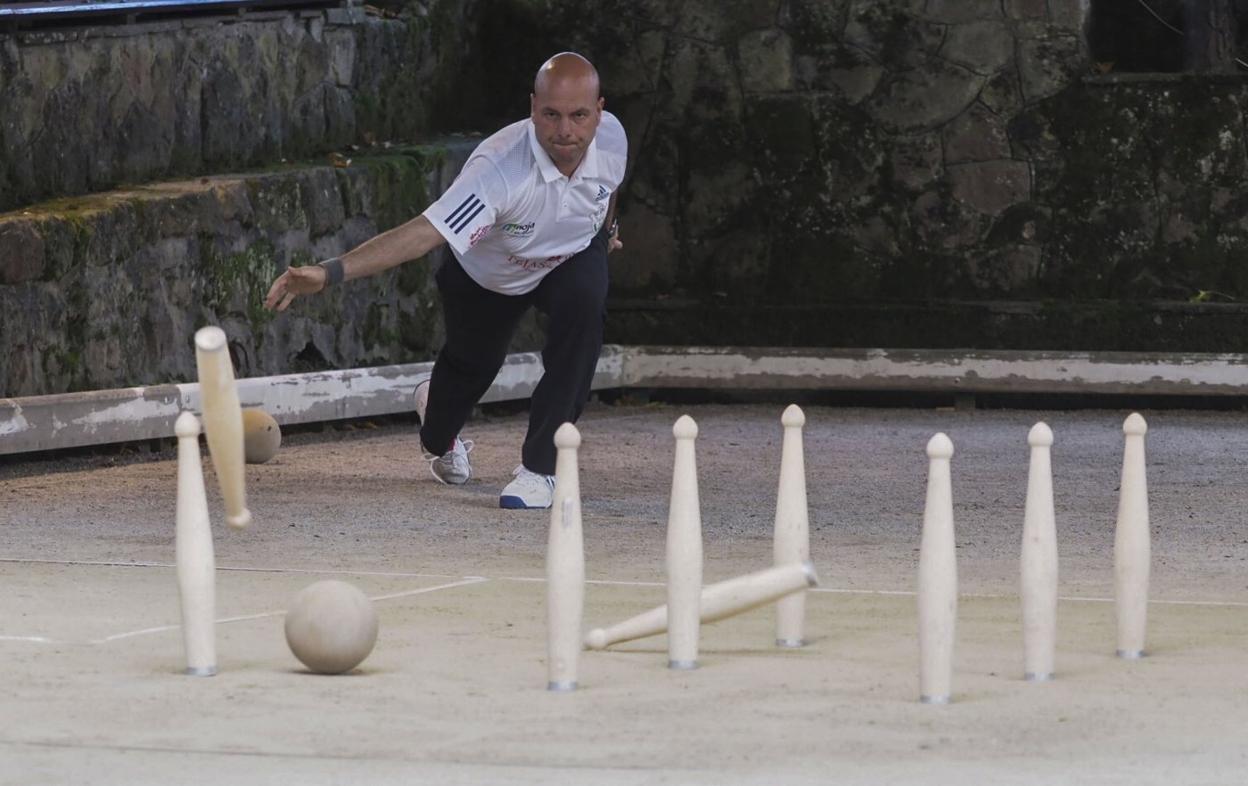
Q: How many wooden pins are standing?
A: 7